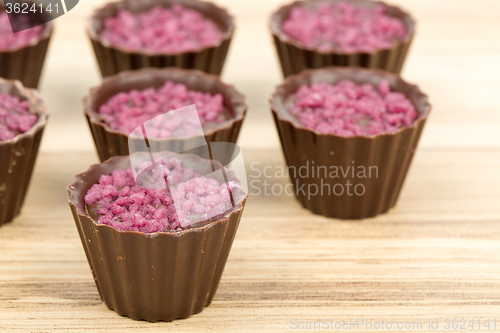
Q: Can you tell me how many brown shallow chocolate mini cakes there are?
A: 7